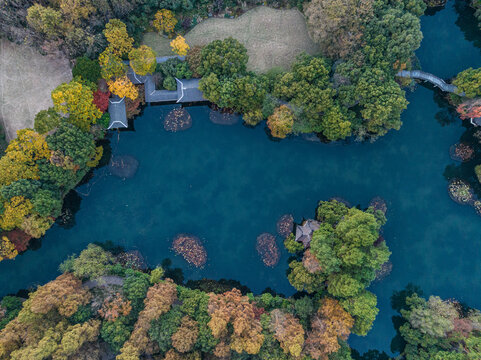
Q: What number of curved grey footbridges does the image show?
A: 1